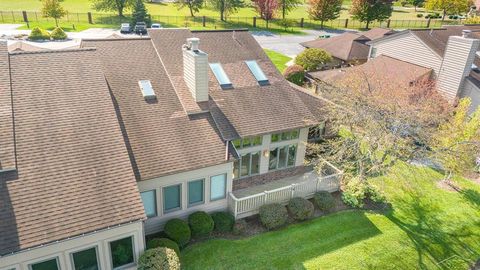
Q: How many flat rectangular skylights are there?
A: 3